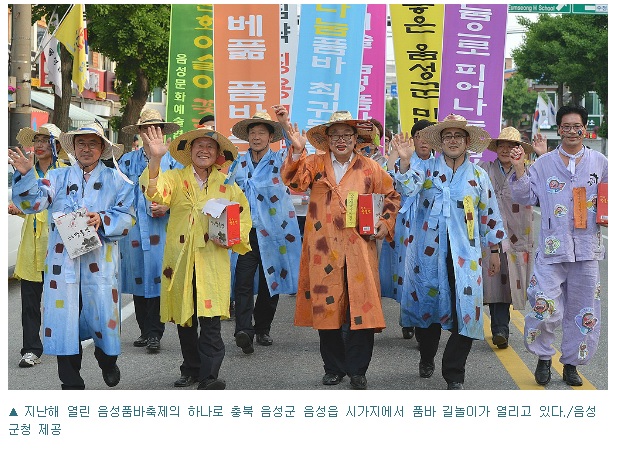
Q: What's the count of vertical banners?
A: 7